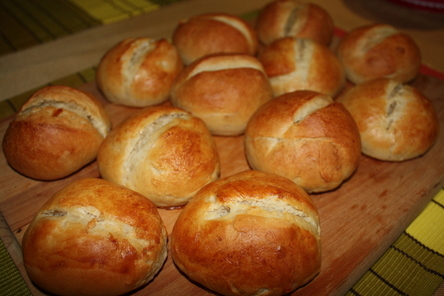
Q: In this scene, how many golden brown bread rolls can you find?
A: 12